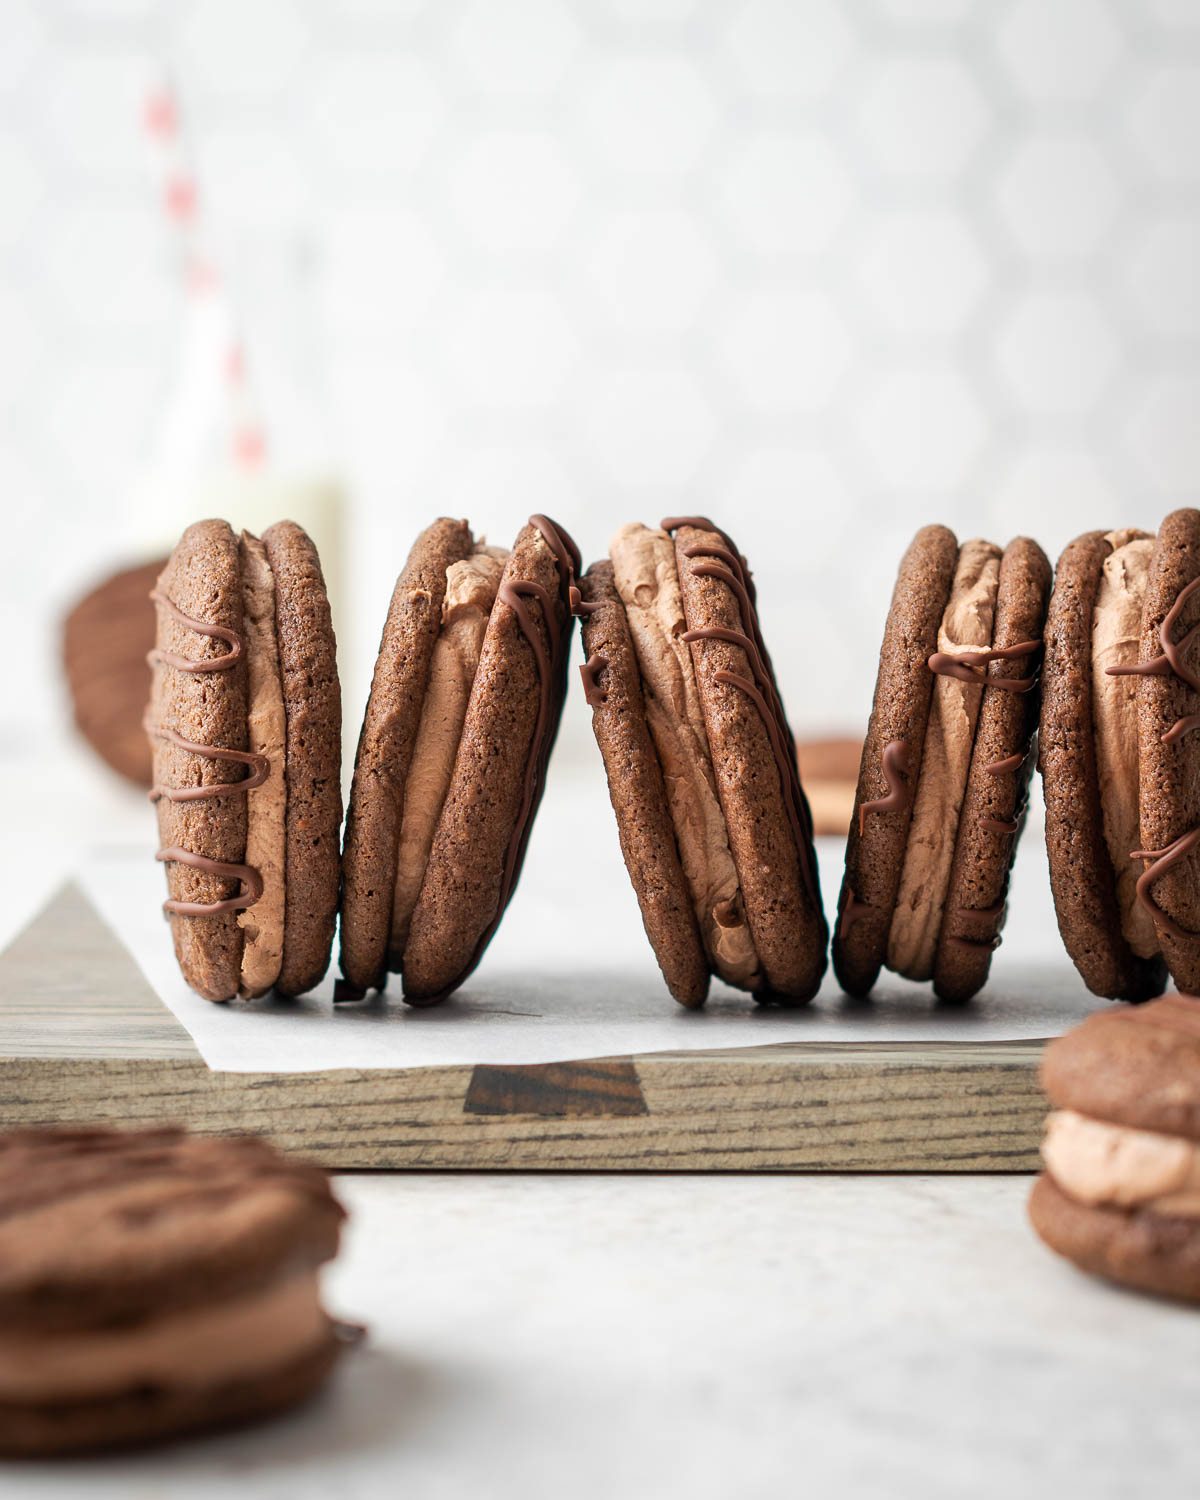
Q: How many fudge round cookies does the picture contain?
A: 9